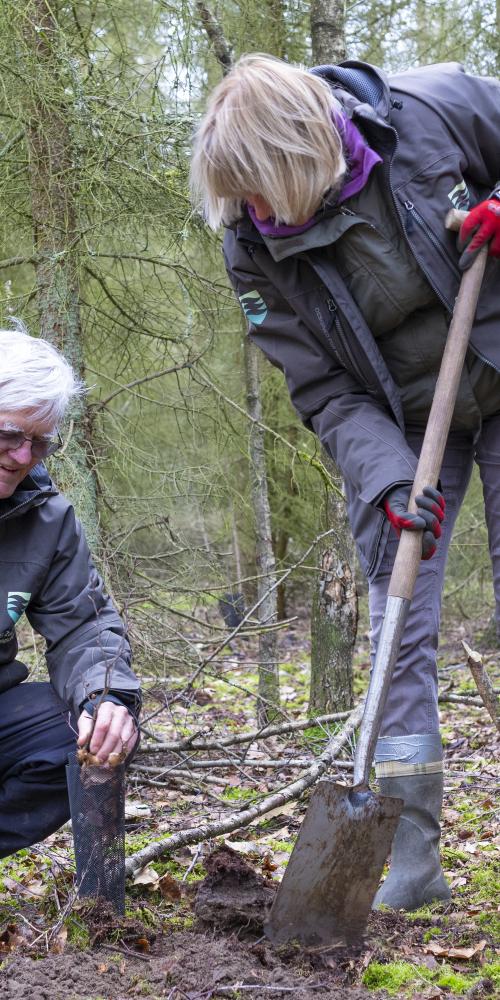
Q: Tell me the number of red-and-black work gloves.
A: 2